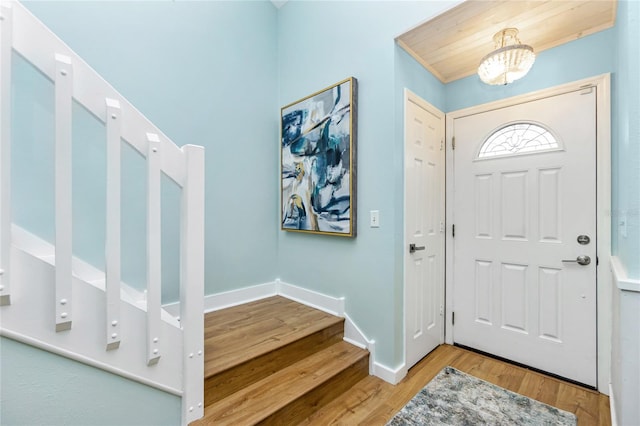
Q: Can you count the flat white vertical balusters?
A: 4